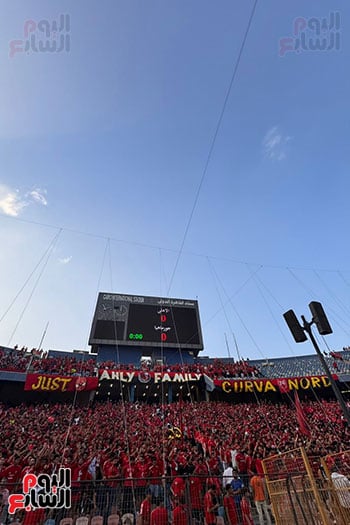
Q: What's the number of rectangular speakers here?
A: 2